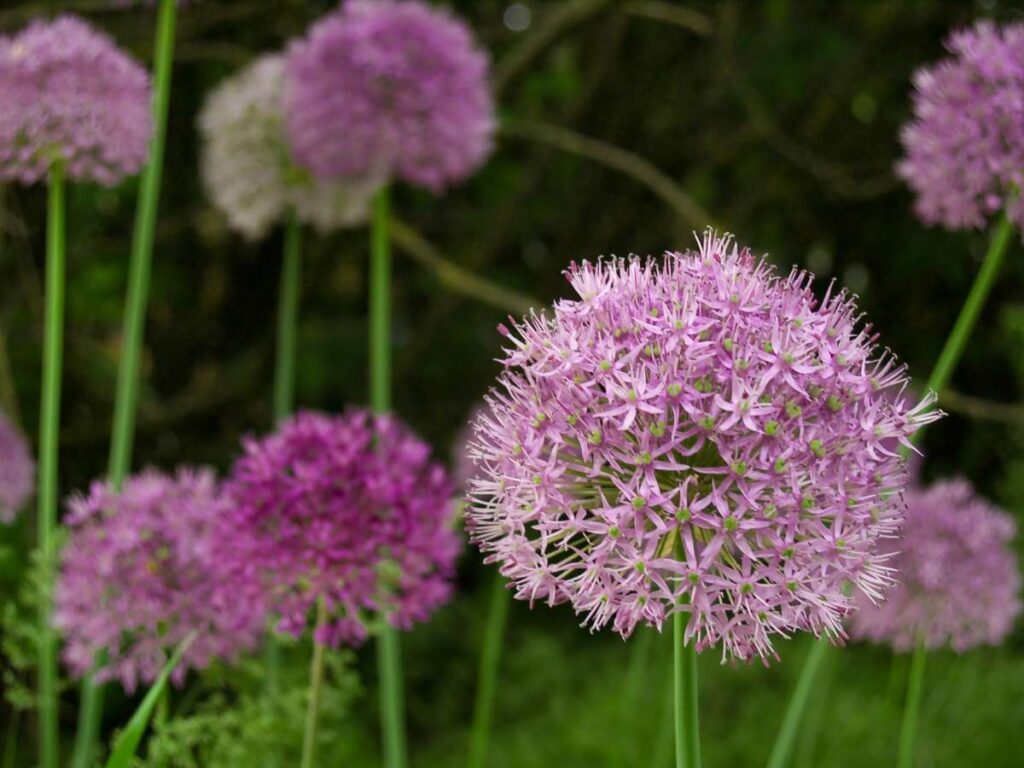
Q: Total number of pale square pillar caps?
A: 0